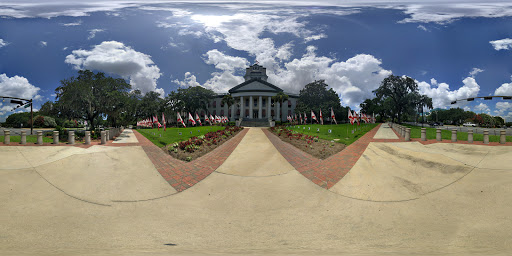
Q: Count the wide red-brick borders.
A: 2